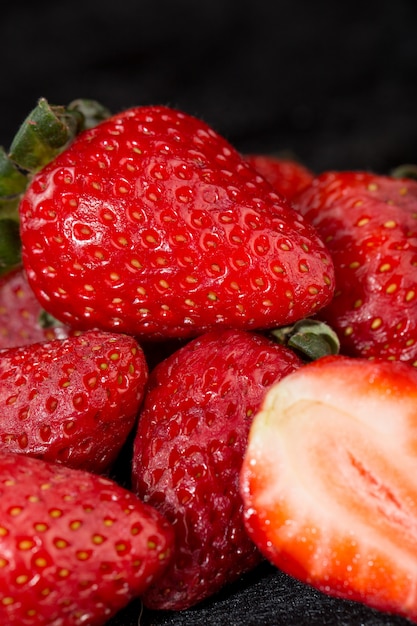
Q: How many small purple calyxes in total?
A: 0